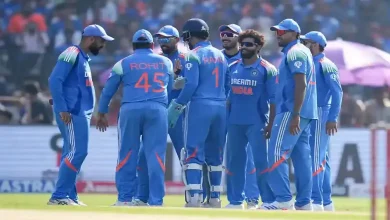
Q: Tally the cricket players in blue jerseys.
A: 8